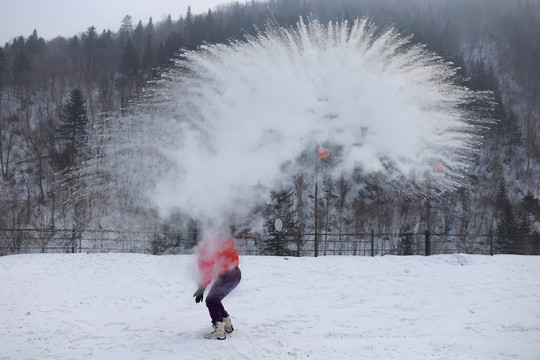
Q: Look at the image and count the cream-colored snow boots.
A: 2